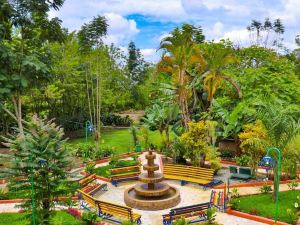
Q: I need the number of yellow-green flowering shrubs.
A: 2